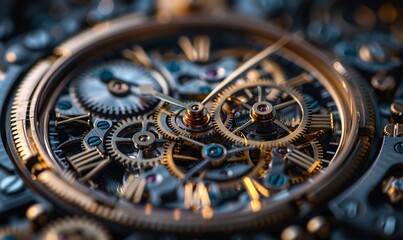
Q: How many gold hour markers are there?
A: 10